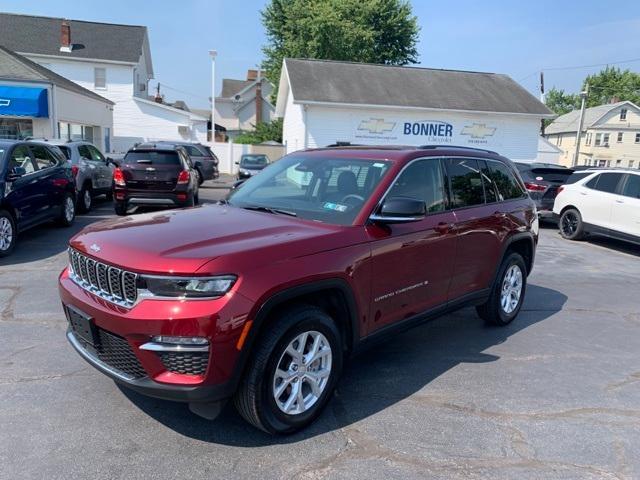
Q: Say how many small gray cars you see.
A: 1